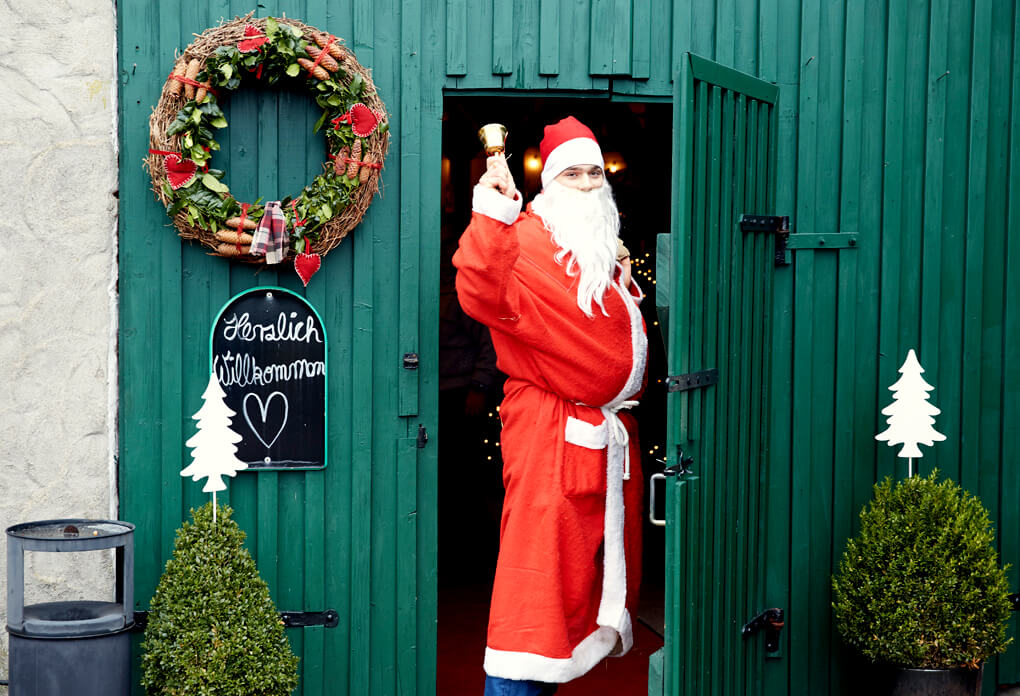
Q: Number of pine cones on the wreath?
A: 12